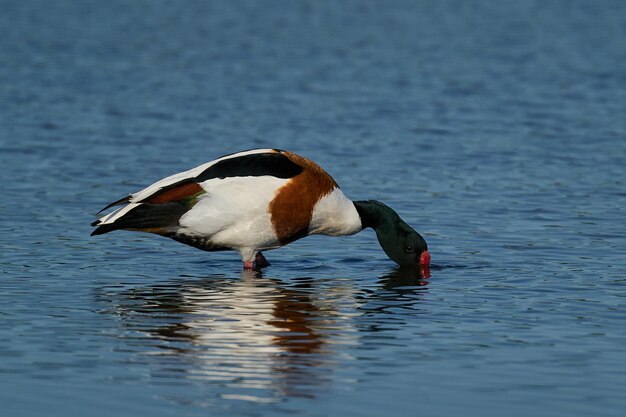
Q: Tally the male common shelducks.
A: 1